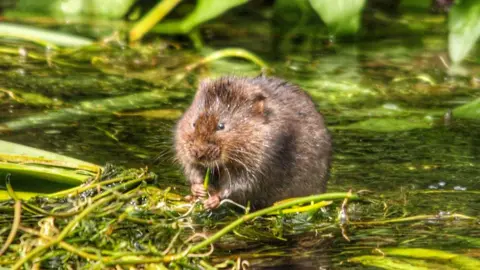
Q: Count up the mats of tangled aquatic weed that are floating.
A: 1